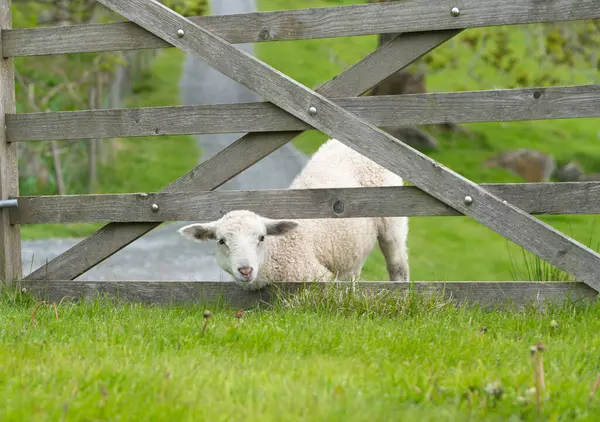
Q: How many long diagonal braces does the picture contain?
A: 2